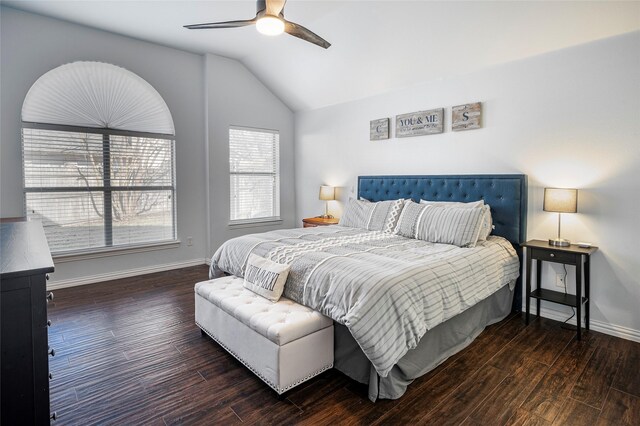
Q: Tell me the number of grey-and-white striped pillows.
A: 2